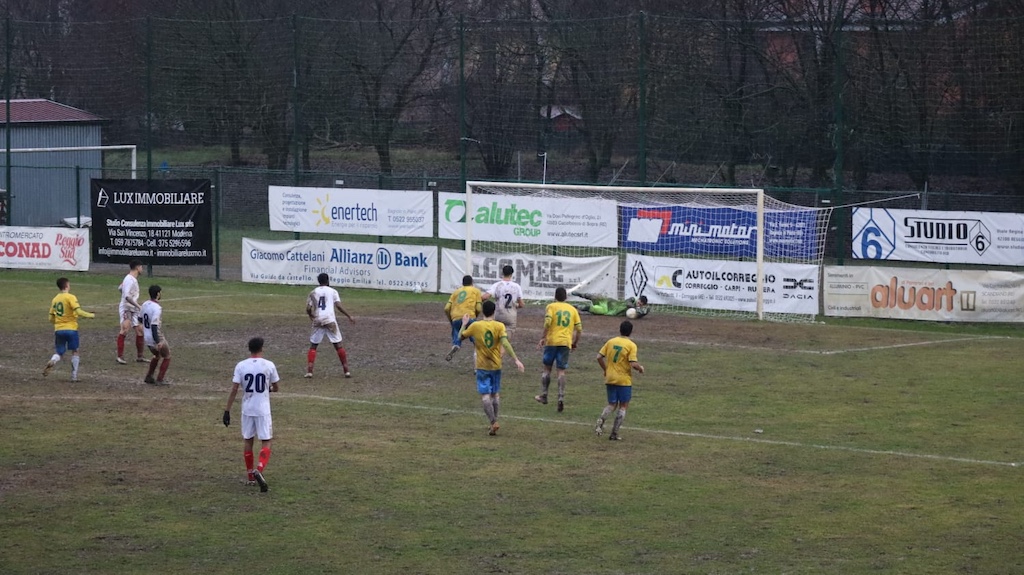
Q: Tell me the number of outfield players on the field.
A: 10